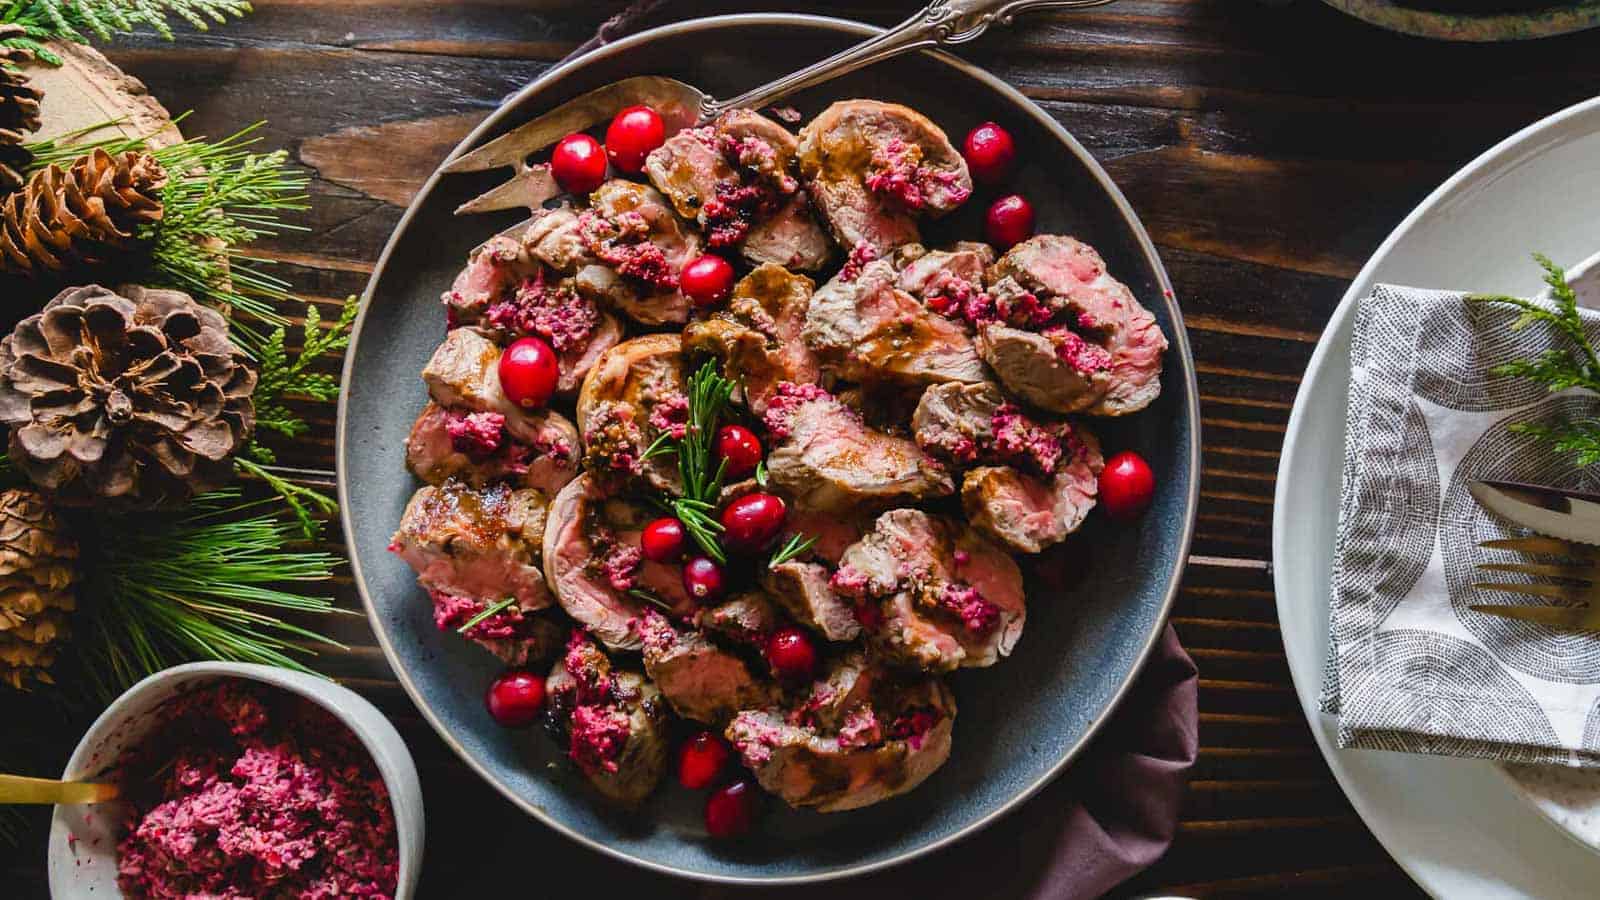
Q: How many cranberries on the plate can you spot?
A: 15